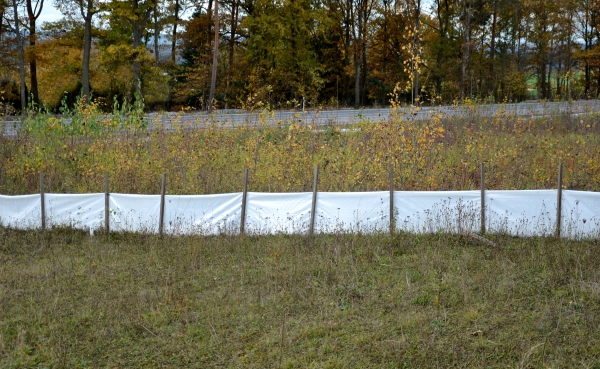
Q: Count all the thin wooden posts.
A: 8